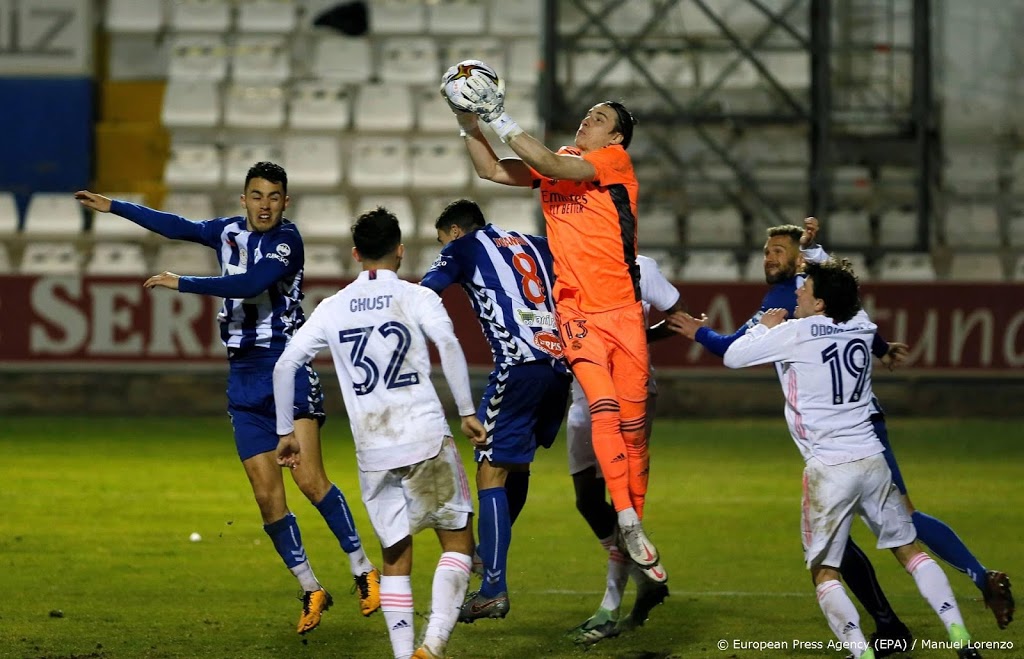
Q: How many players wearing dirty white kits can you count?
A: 2